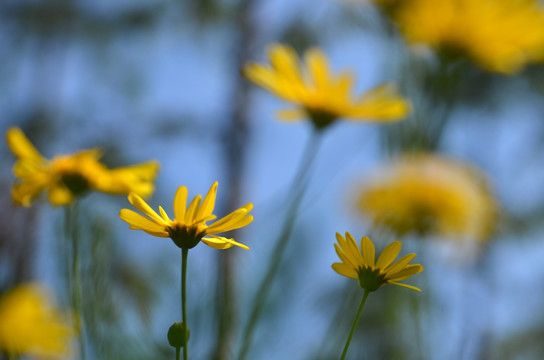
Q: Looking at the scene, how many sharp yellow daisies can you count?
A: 2